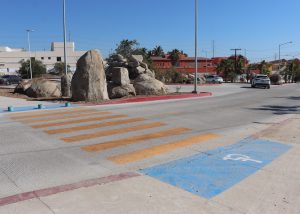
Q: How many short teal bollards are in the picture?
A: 3